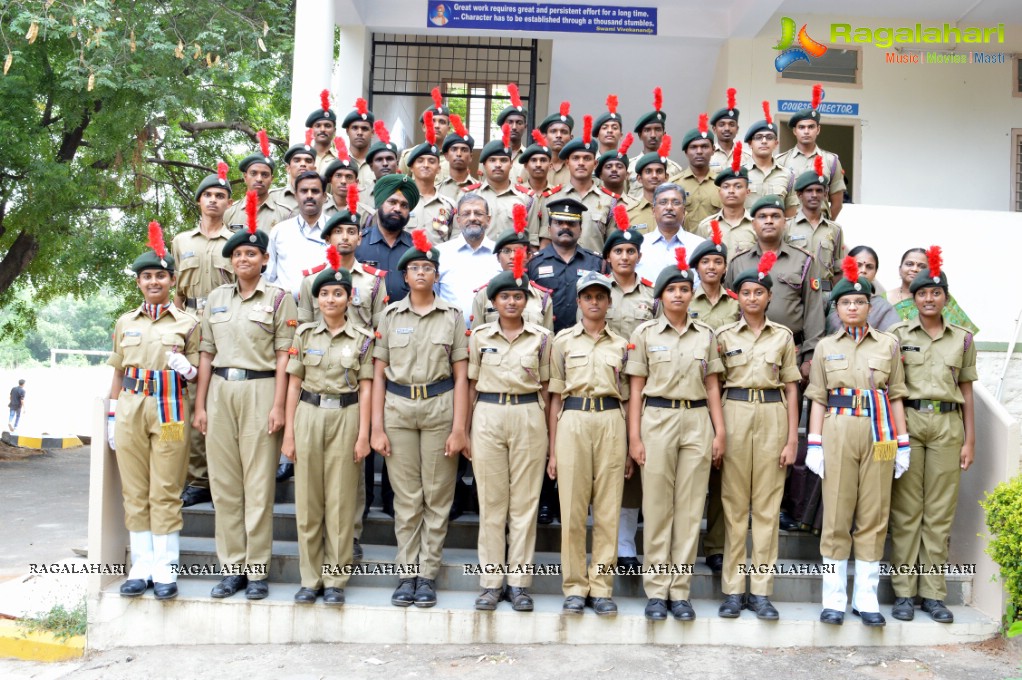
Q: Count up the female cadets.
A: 13